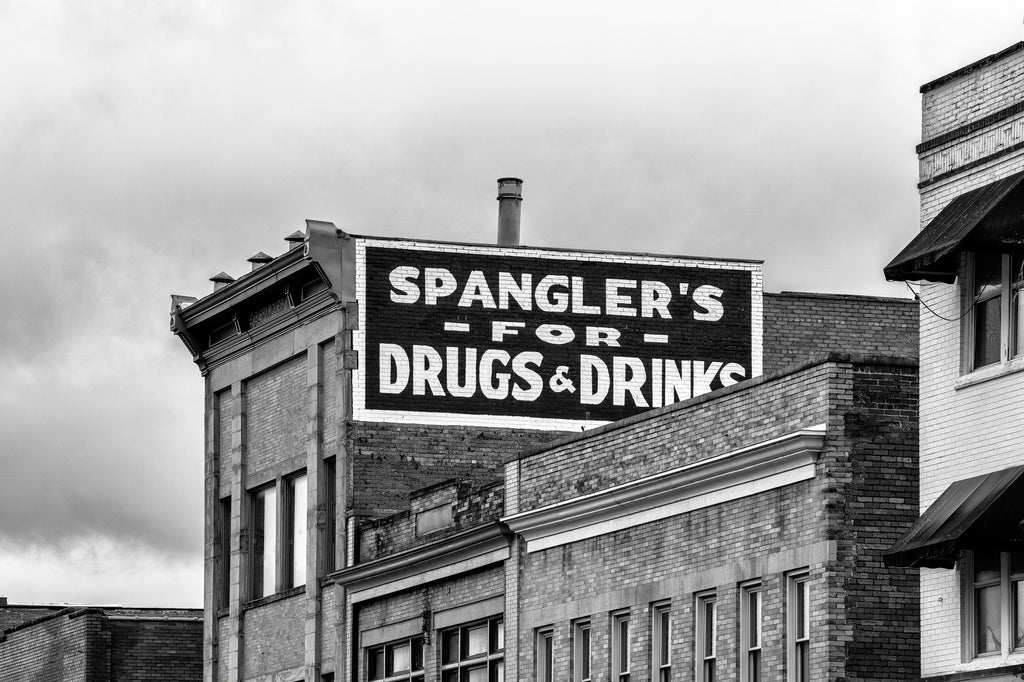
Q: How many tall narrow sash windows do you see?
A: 7